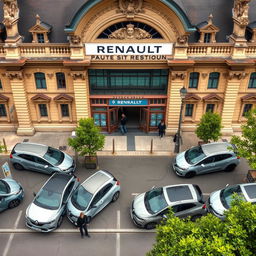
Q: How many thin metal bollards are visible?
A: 3